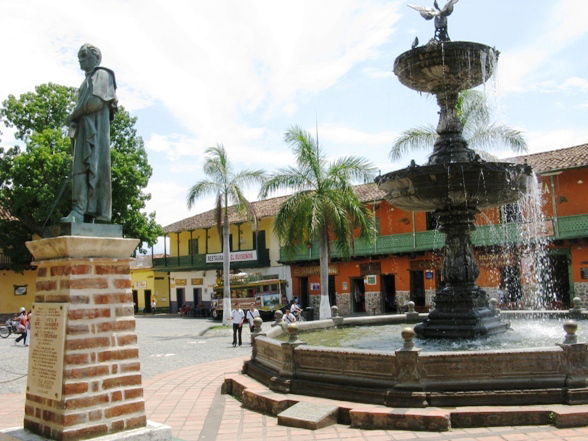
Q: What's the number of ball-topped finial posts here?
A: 9